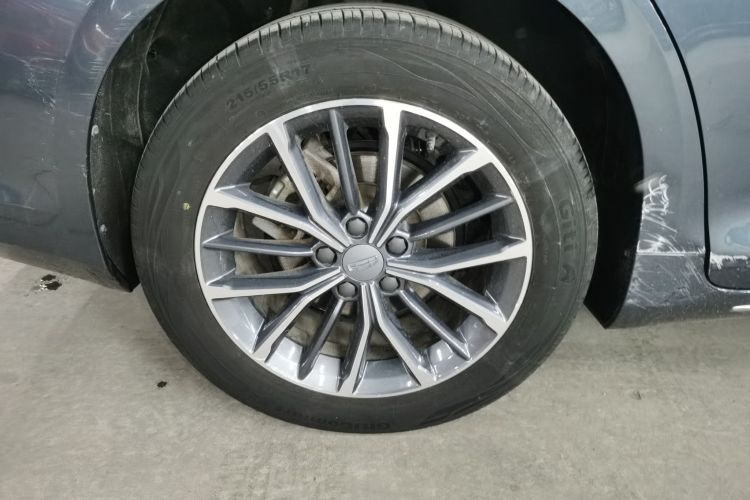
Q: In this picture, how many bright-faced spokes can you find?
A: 10